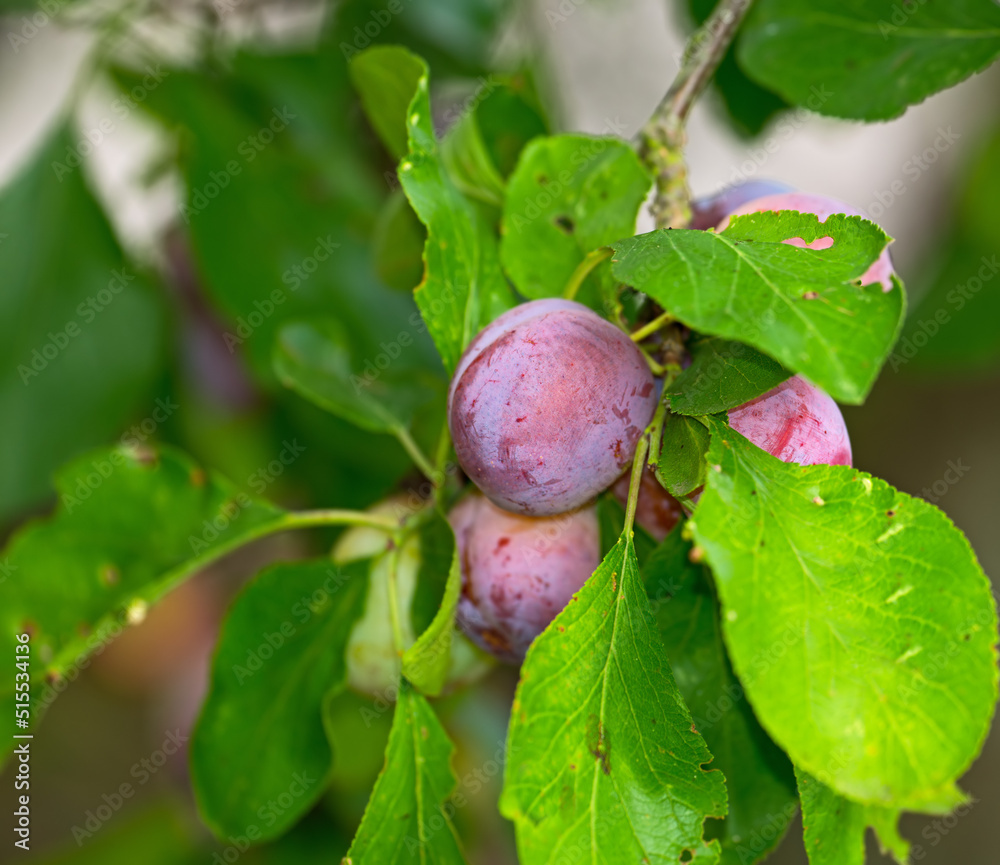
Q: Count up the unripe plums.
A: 1